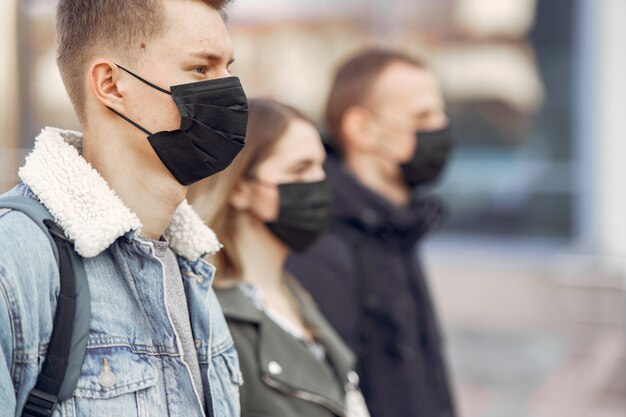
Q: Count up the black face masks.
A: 3